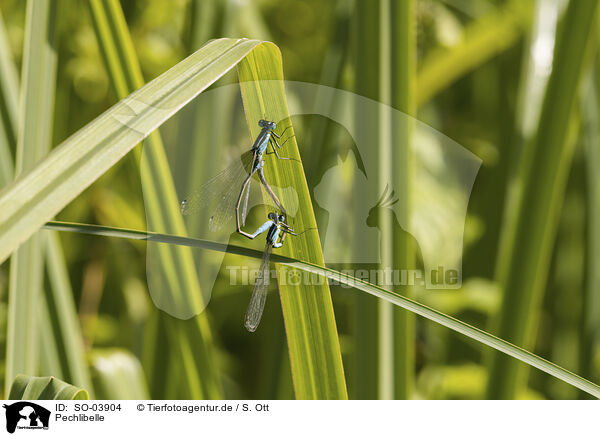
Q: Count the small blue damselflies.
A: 2